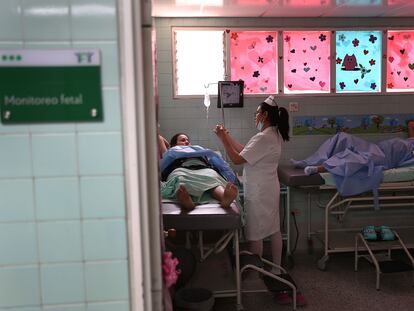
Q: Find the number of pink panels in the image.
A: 3